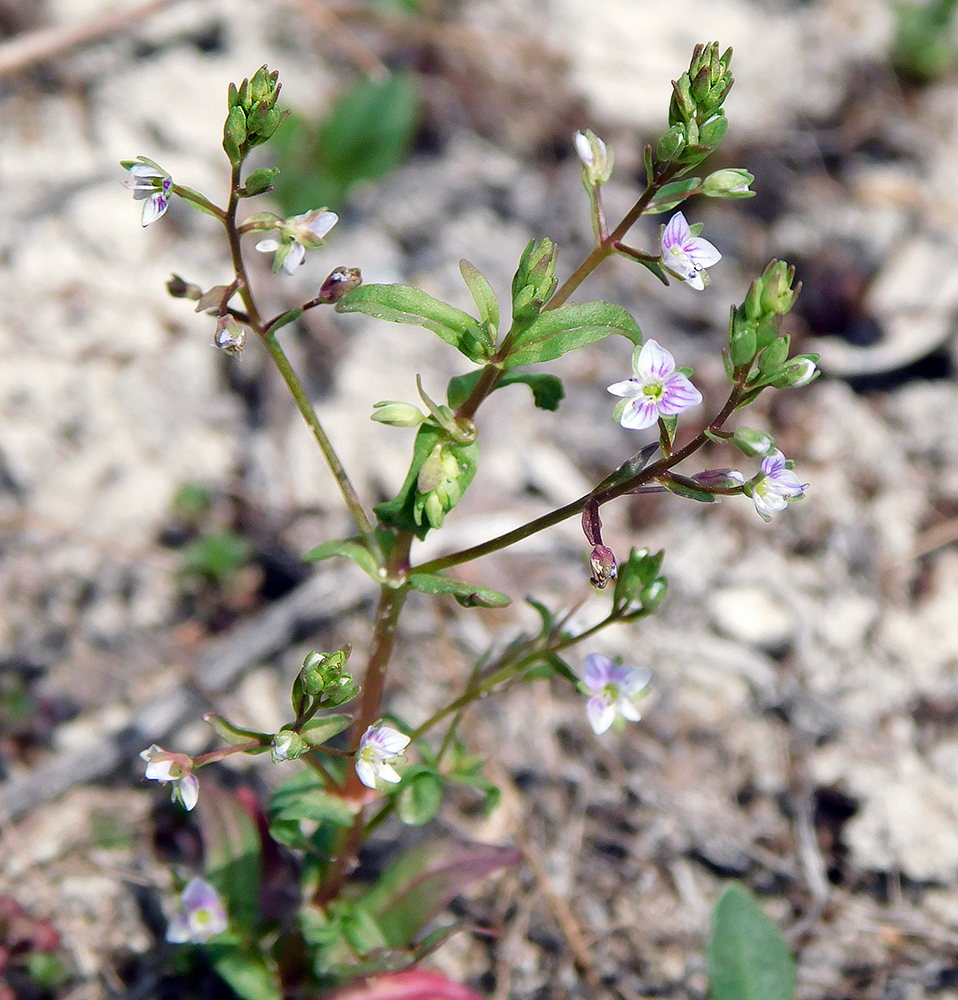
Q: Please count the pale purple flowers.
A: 9